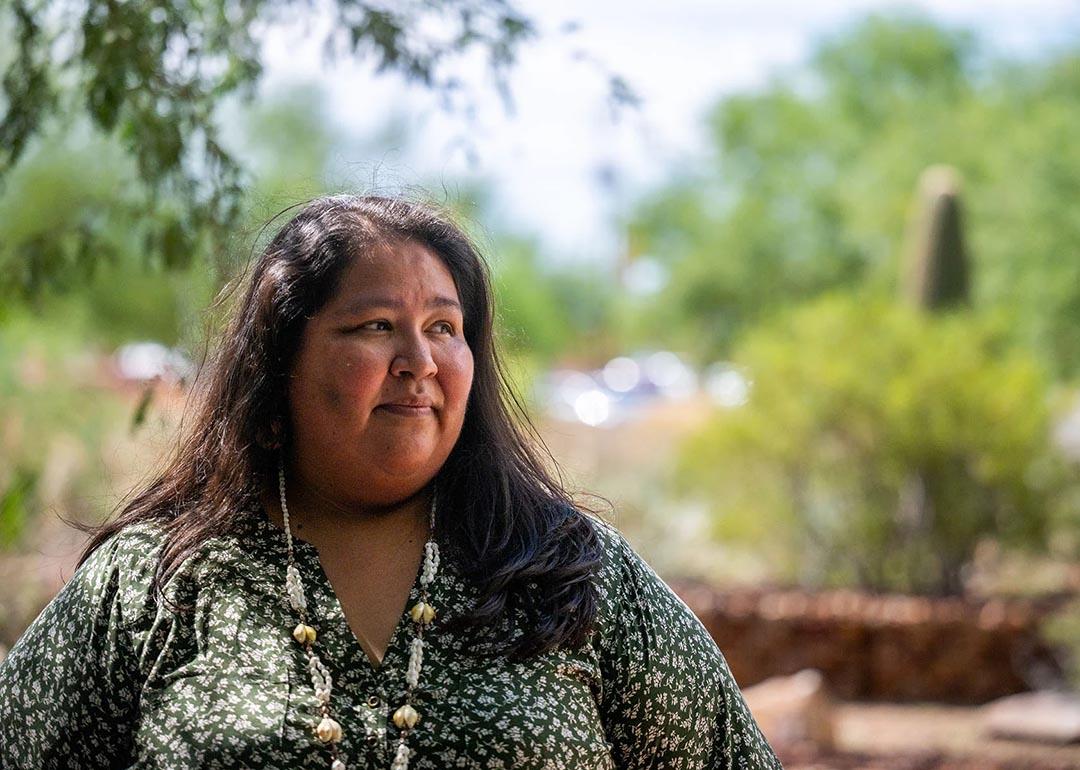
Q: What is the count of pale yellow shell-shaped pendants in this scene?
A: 4